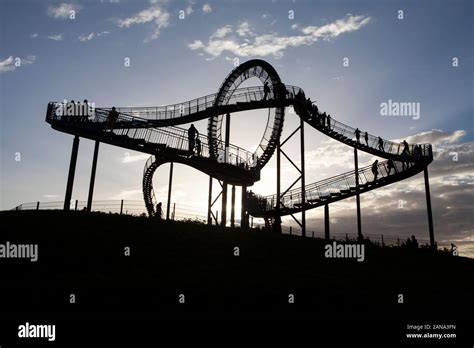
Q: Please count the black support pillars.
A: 12